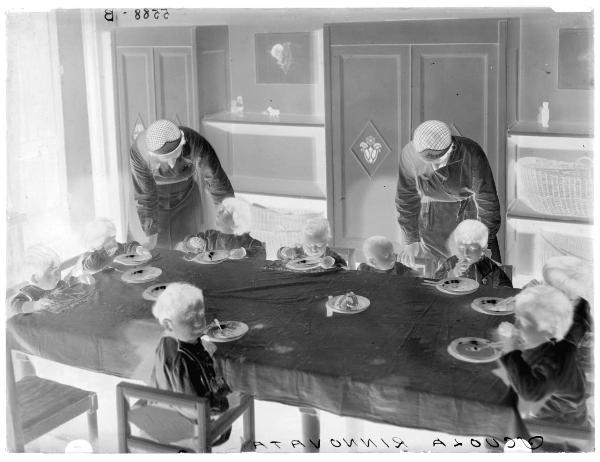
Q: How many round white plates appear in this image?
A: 10